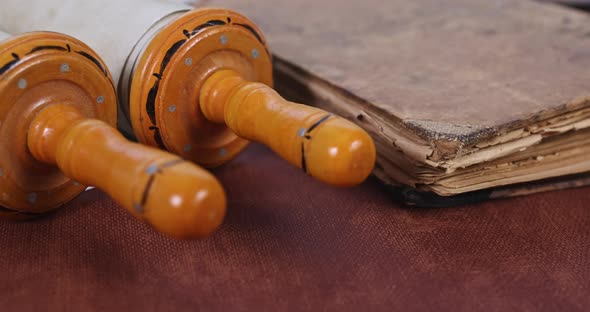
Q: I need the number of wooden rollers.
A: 2